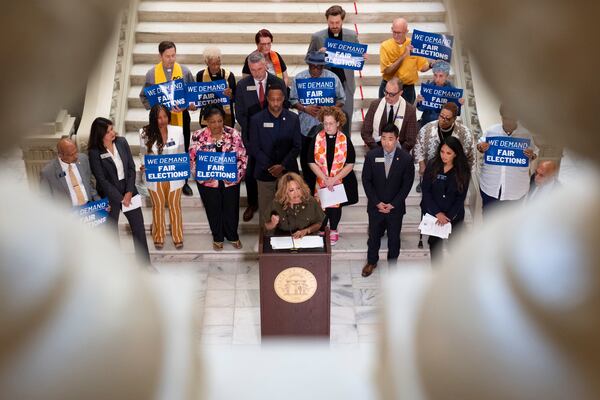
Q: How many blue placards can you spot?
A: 10